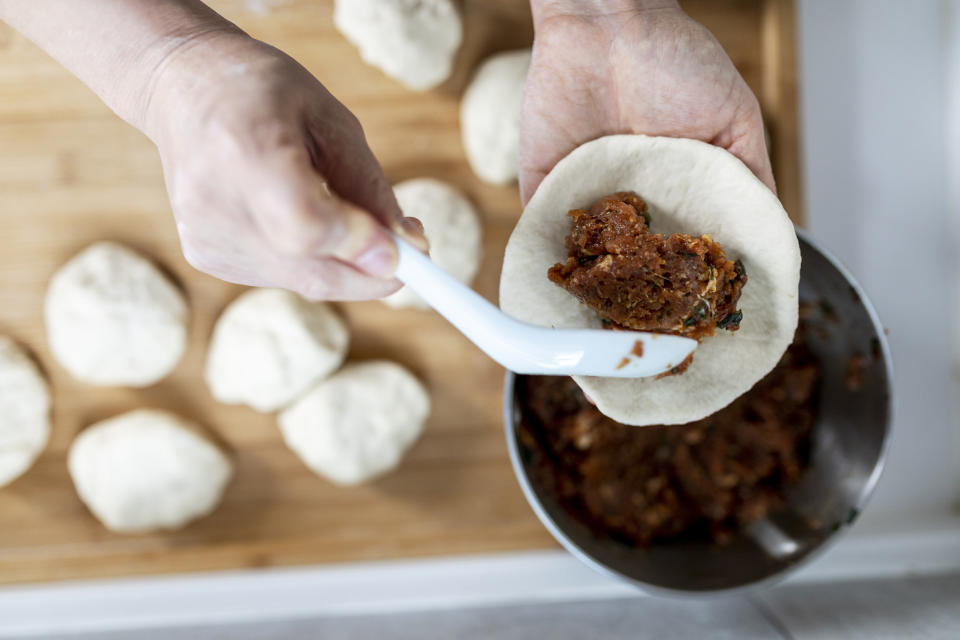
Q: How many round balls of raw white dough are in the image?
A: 8